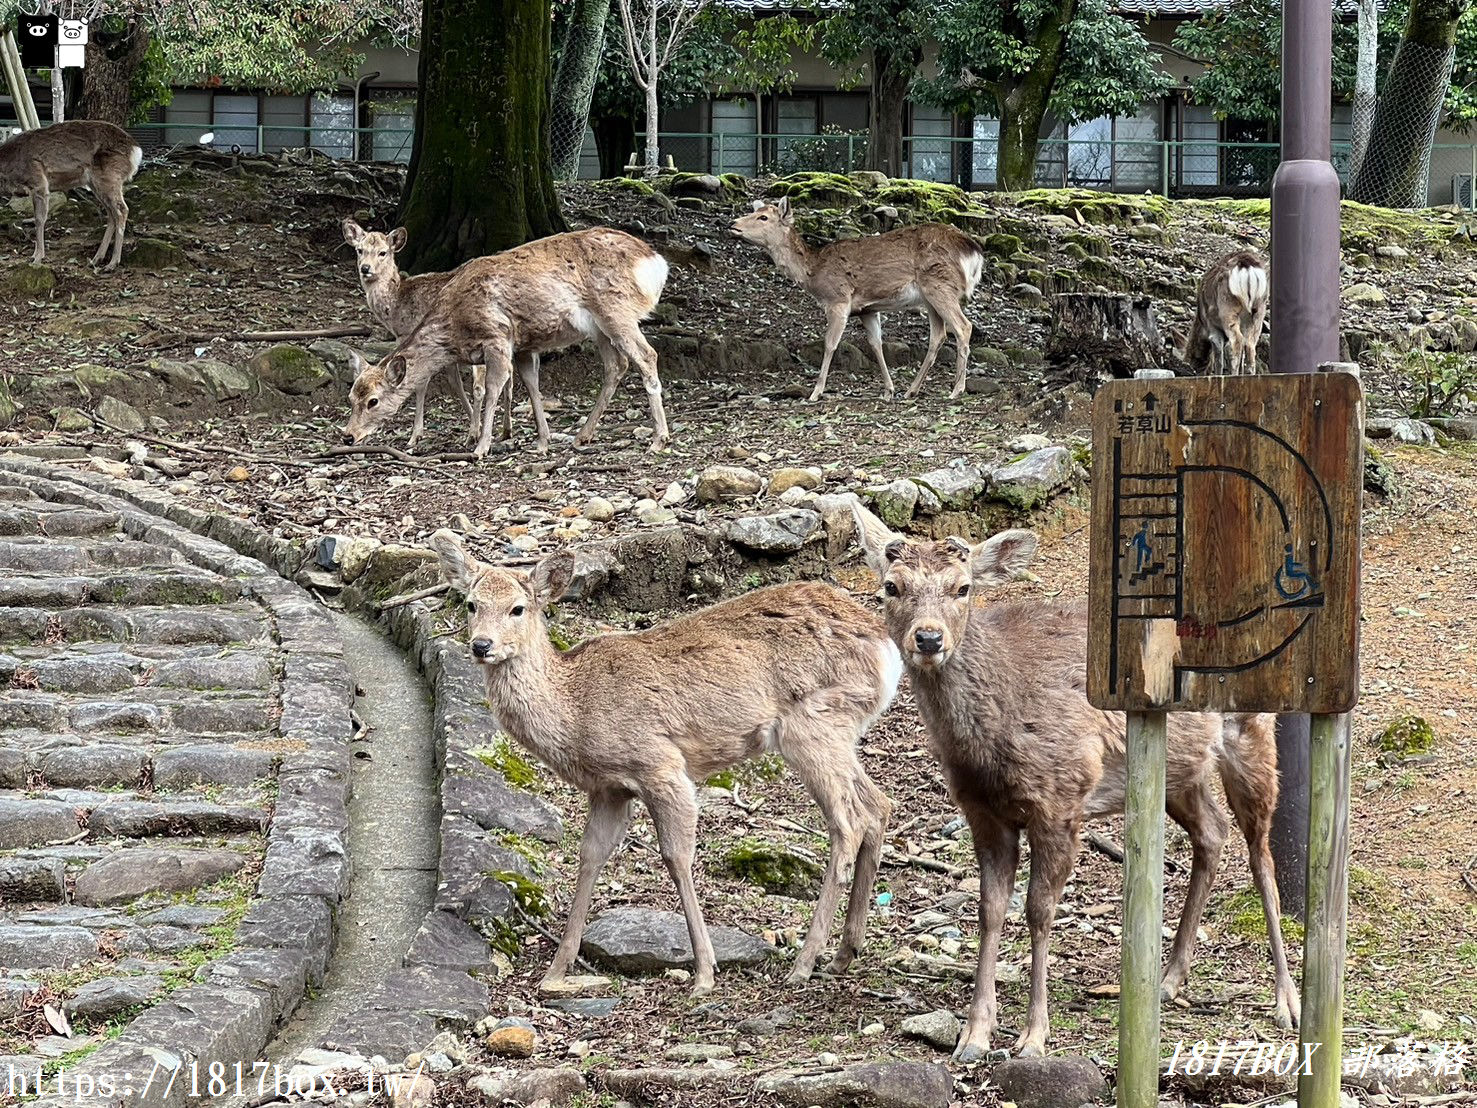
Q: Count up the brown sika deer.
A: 7